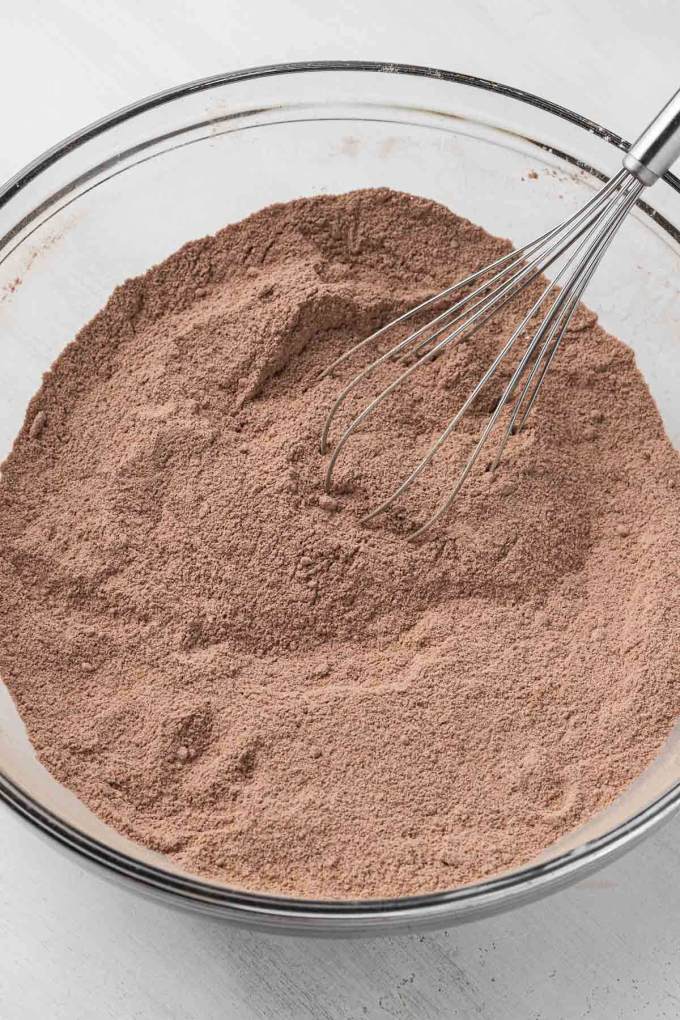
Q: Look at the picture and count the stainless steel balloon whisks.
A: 1